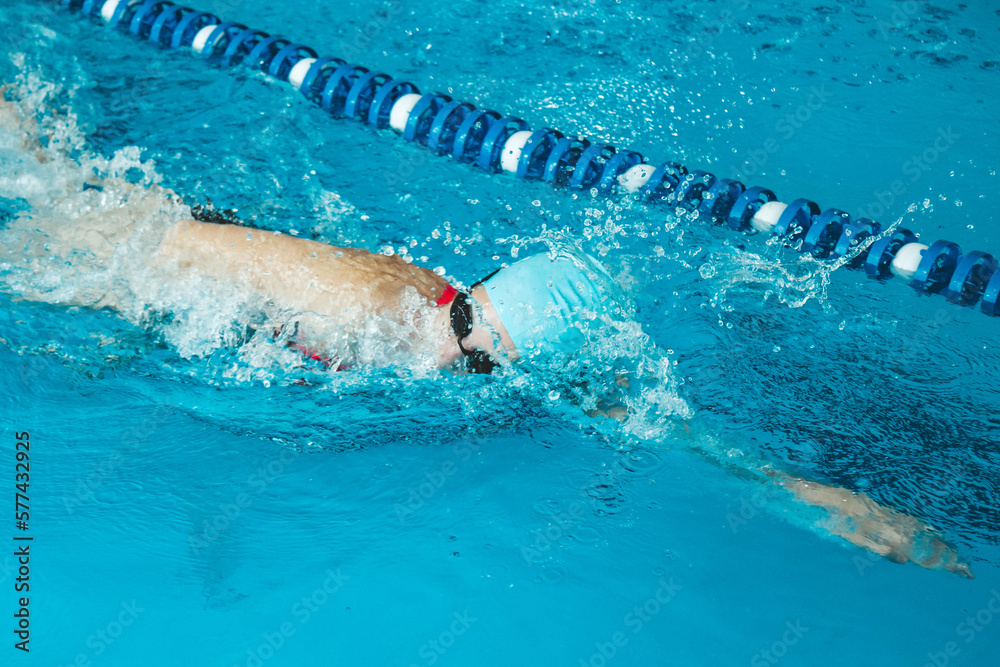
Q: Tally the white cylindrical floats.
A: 8